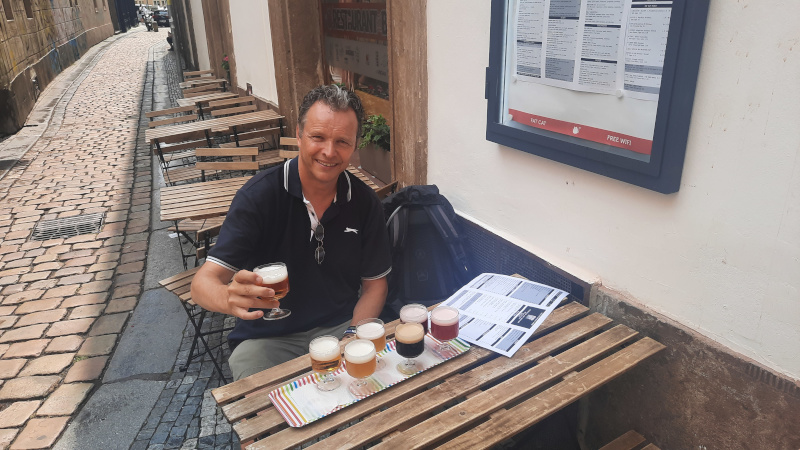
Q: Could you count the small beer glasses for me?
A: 7